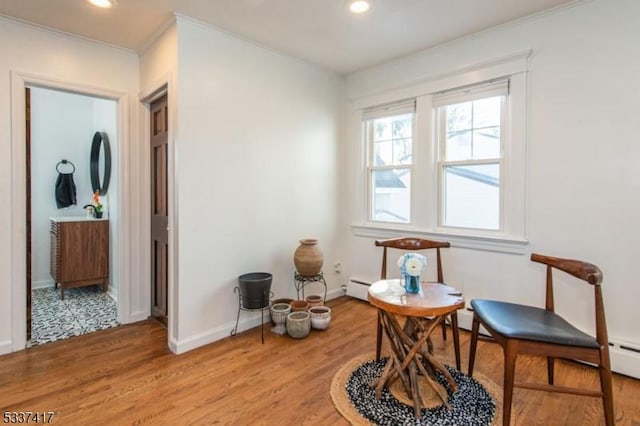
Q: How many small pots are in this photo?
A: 6